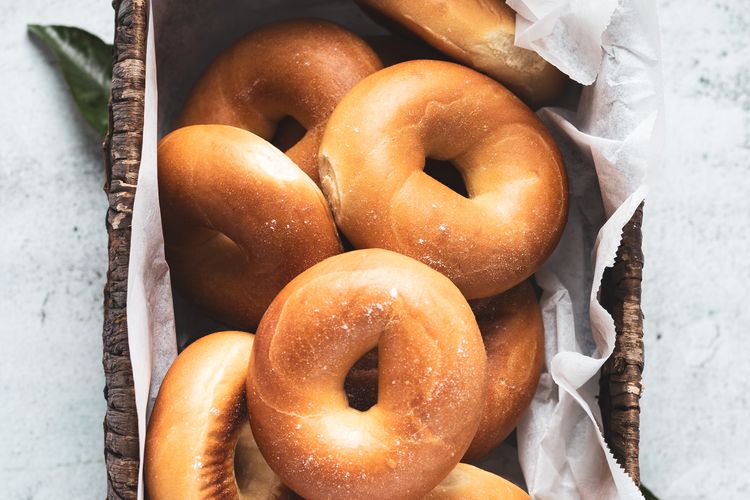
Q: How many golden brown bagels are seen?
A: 8